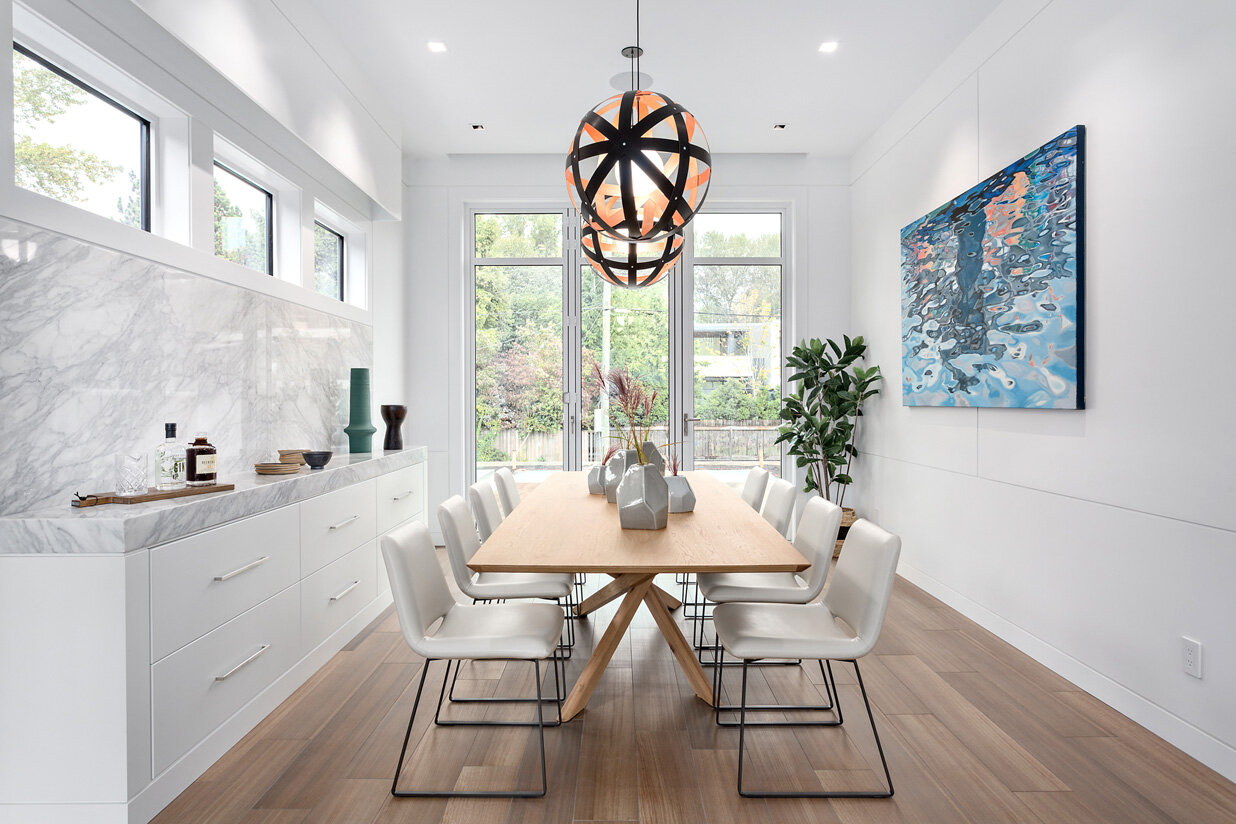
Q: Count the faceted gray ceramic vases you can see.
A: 5